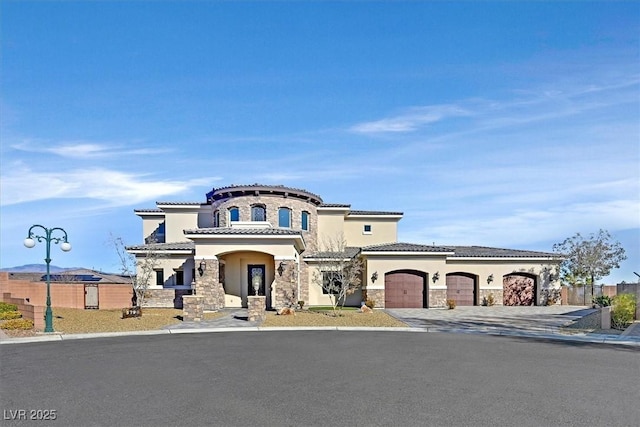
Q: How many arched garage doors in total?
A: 3